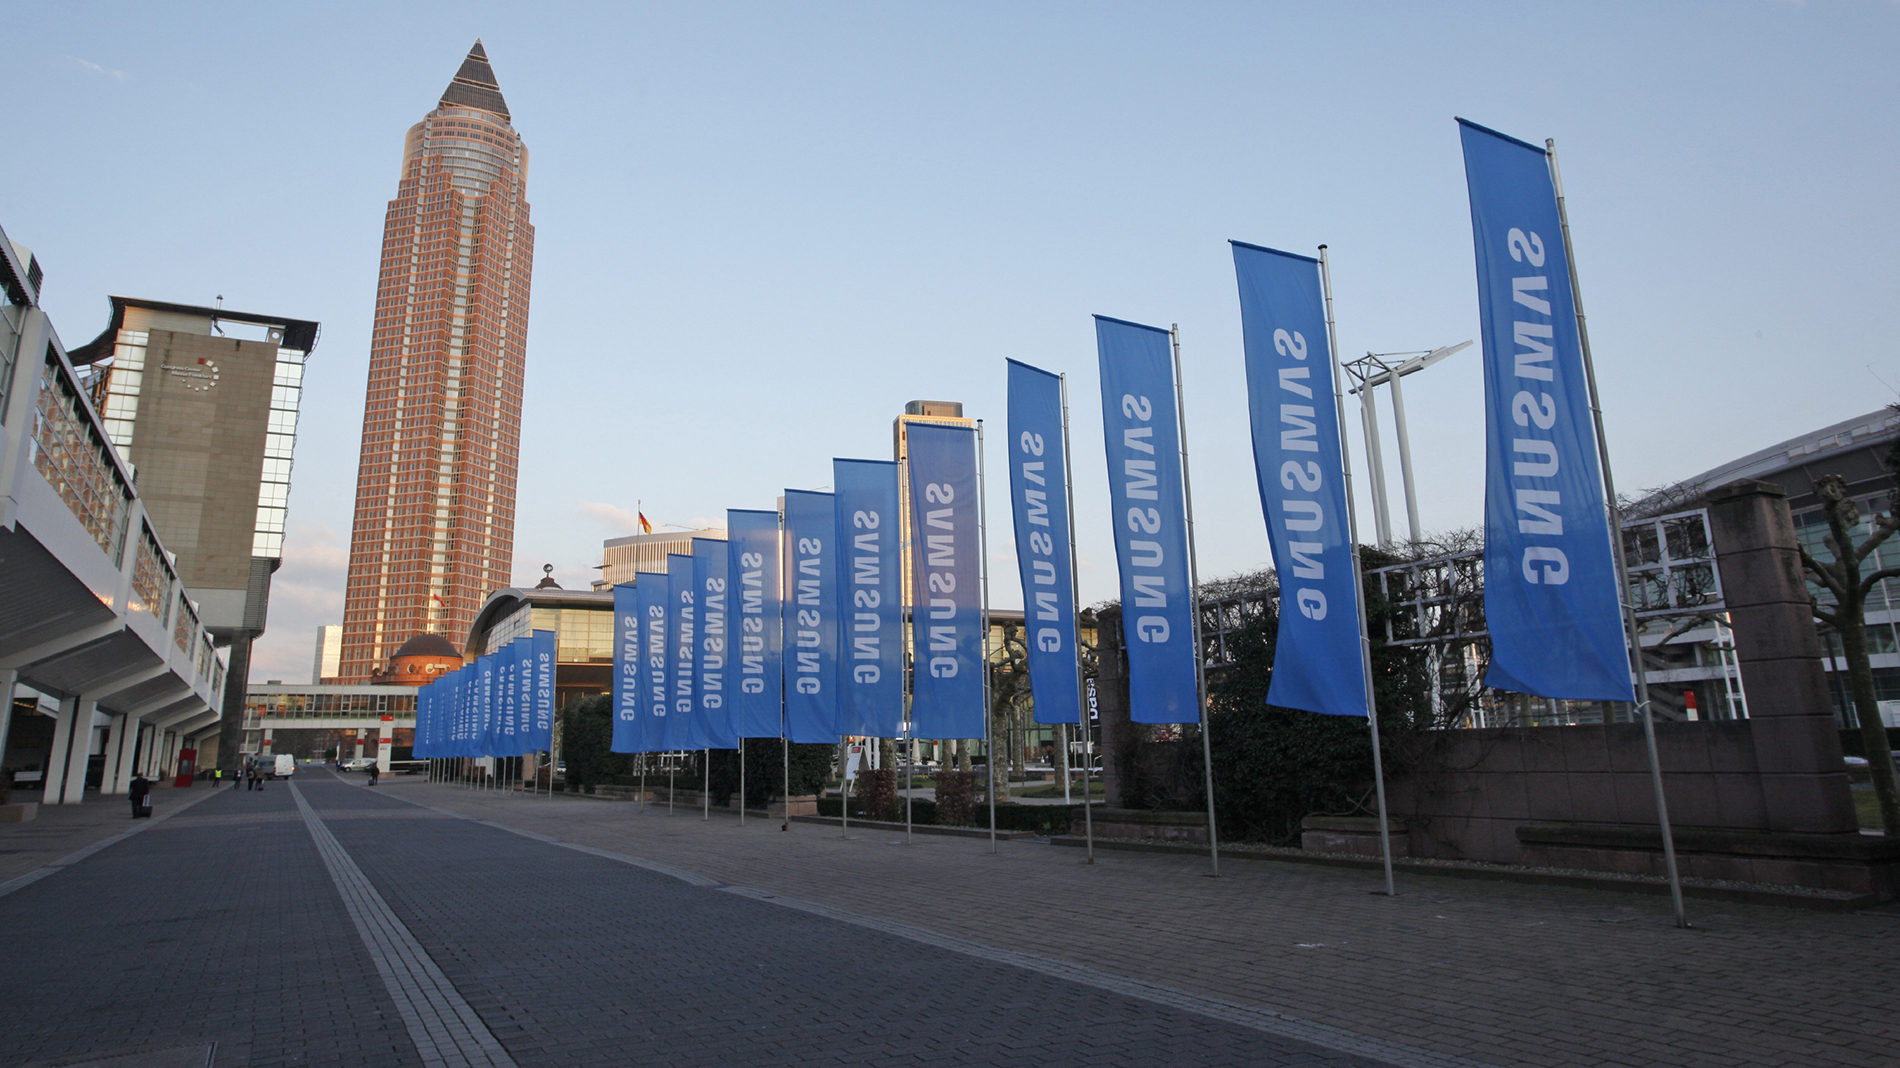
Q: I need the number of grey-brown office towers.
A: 1